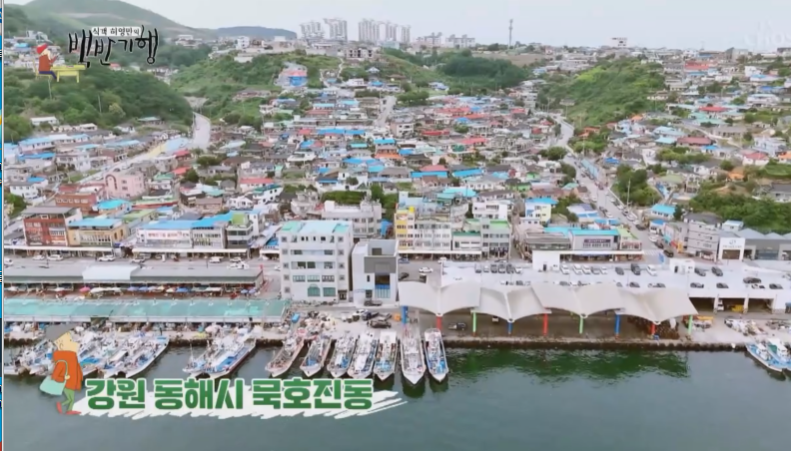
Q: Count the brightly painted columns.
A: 9